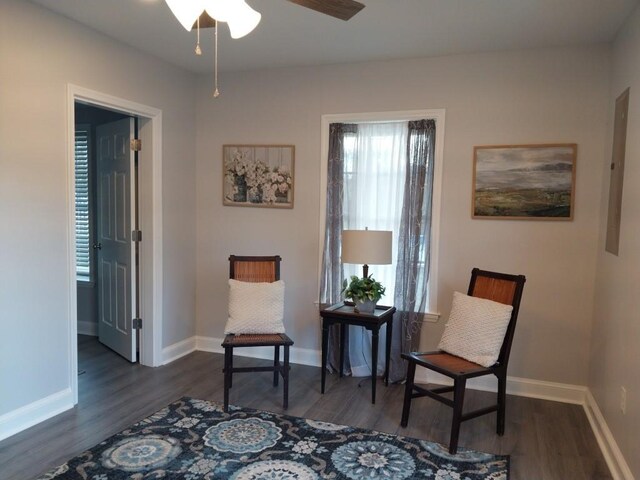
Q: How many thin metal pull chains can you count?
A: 2